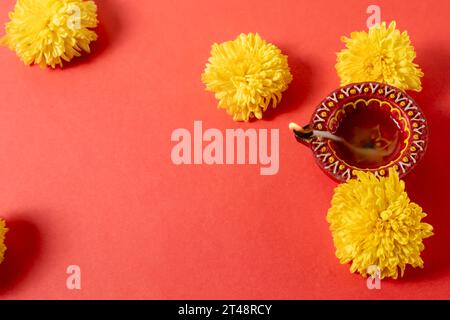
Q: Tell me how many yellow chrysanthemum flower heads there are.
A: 5